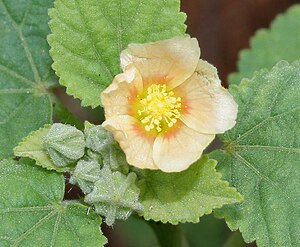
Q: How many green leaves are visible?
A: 7